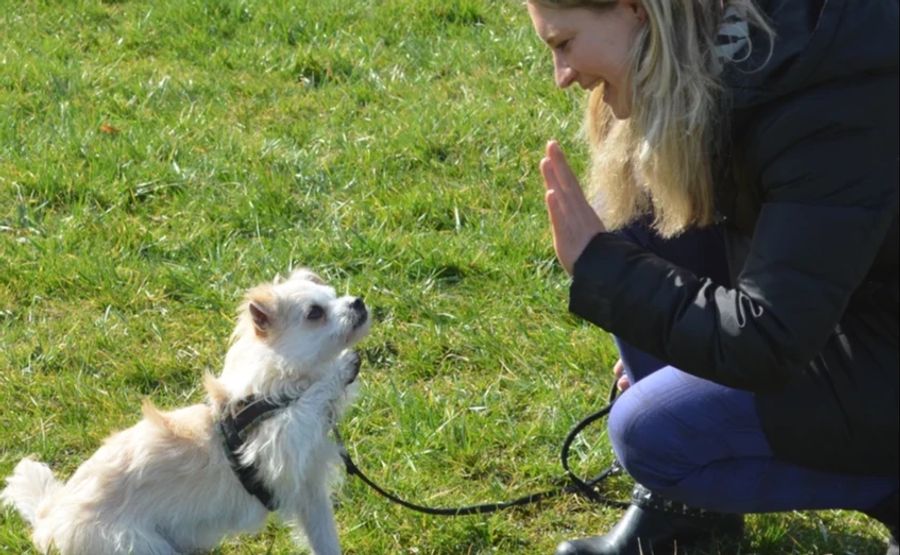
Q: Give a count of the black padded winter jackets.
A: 1